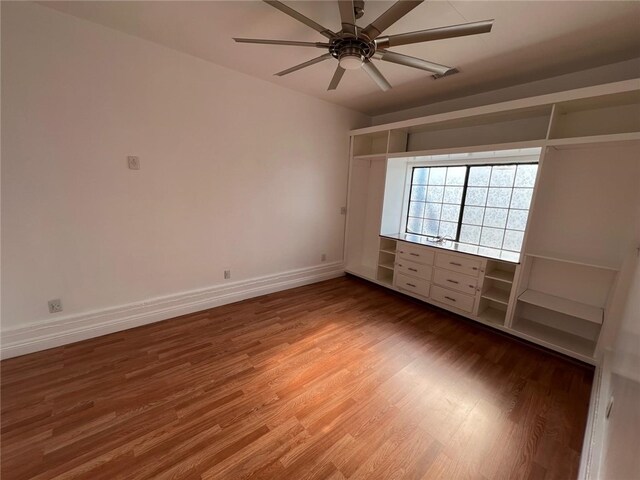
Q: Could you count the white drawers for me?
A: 6